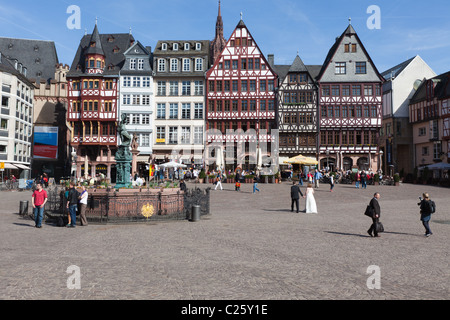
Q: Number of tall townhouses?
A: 6